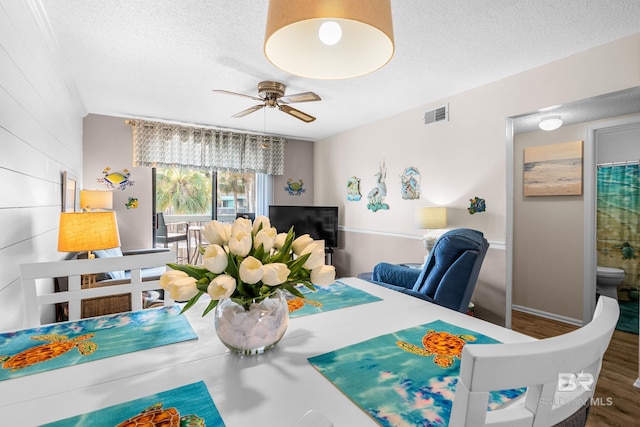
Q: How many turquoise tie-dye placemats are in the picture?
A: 4